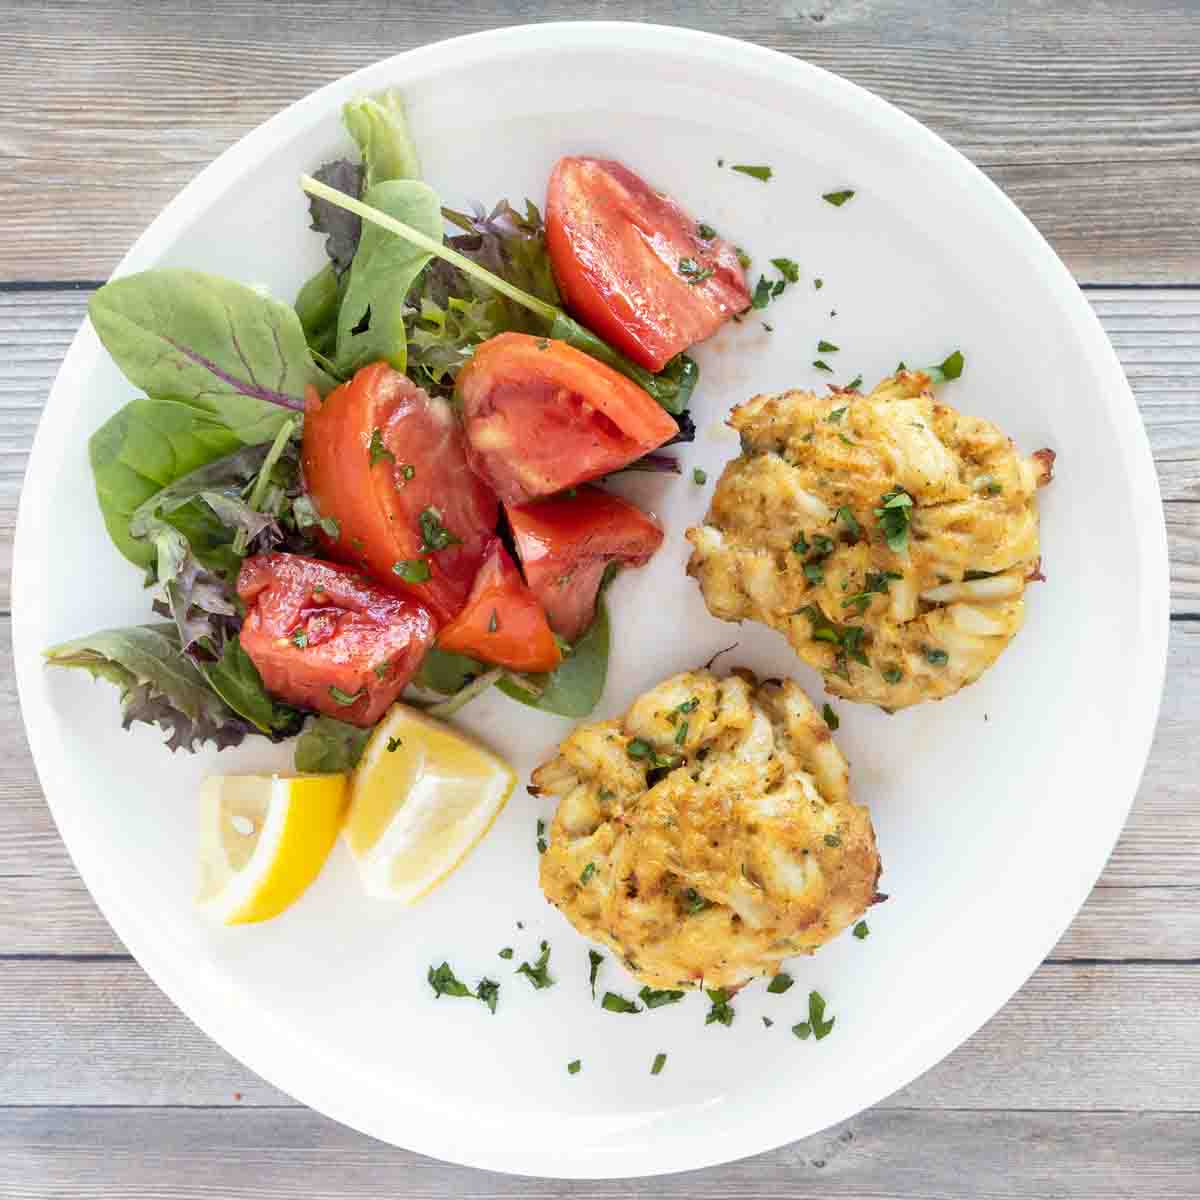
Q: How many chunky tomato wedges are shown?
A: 6